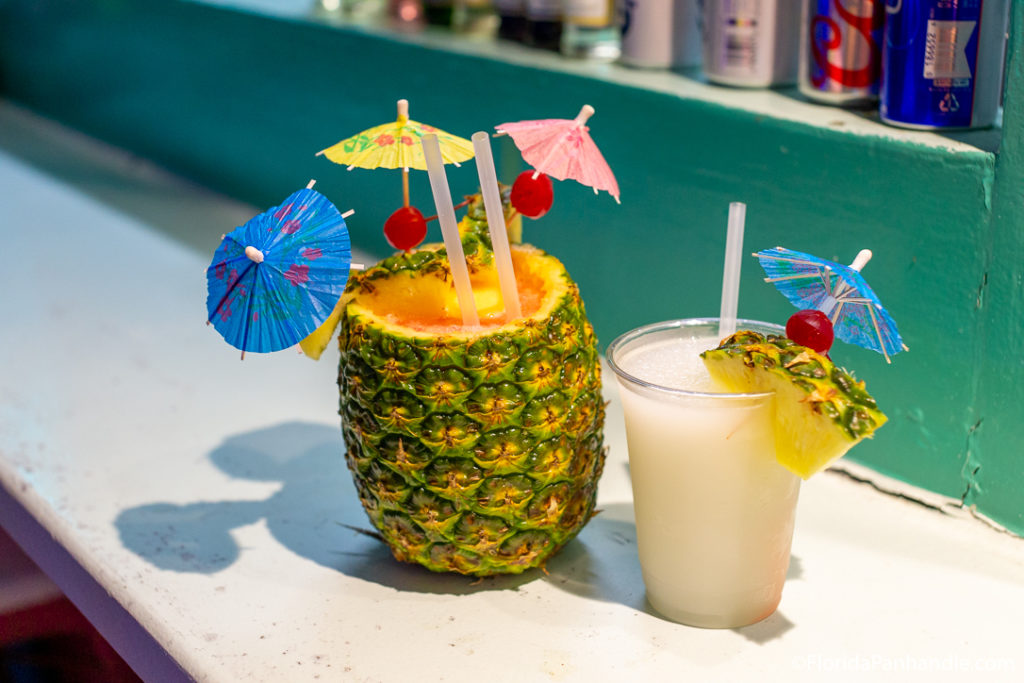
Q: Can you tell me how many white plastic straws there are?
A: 3